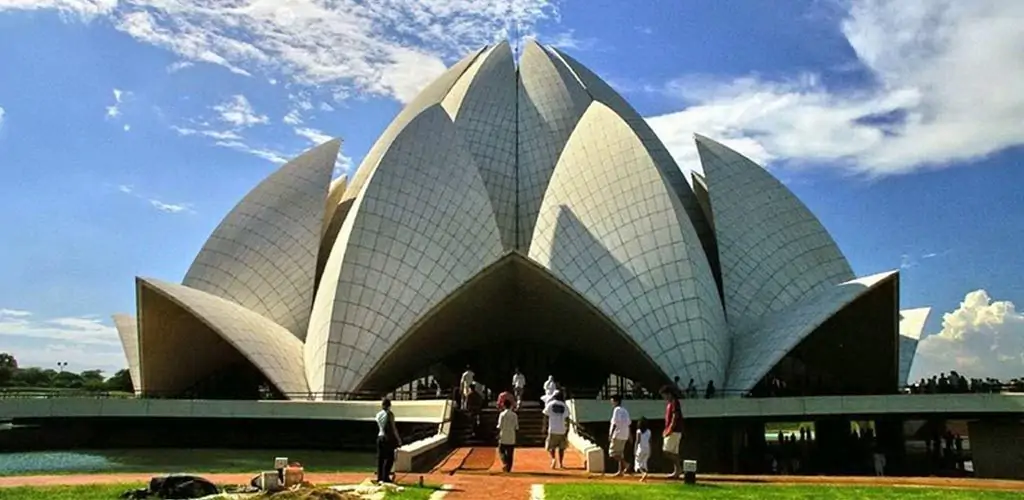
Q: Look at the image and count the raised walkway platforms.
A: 2